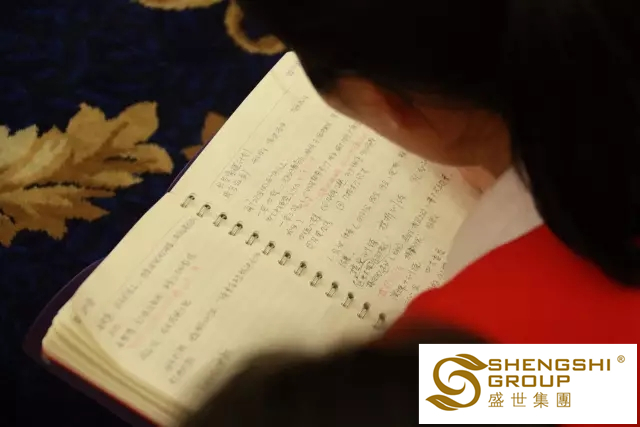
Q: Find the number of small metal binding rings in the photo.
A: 13